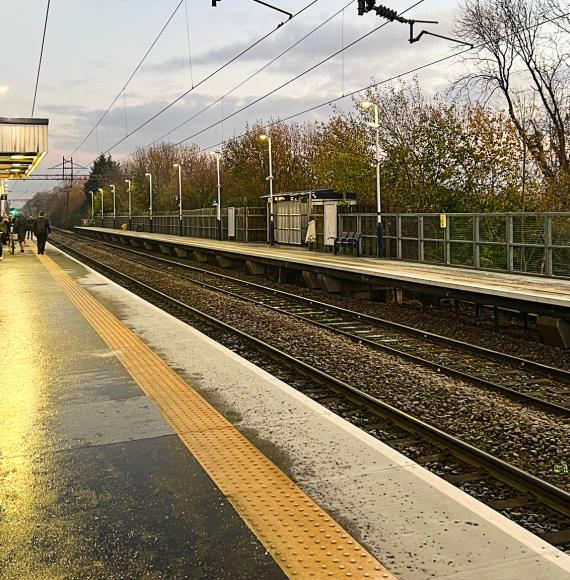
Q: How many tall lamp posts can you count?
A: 9